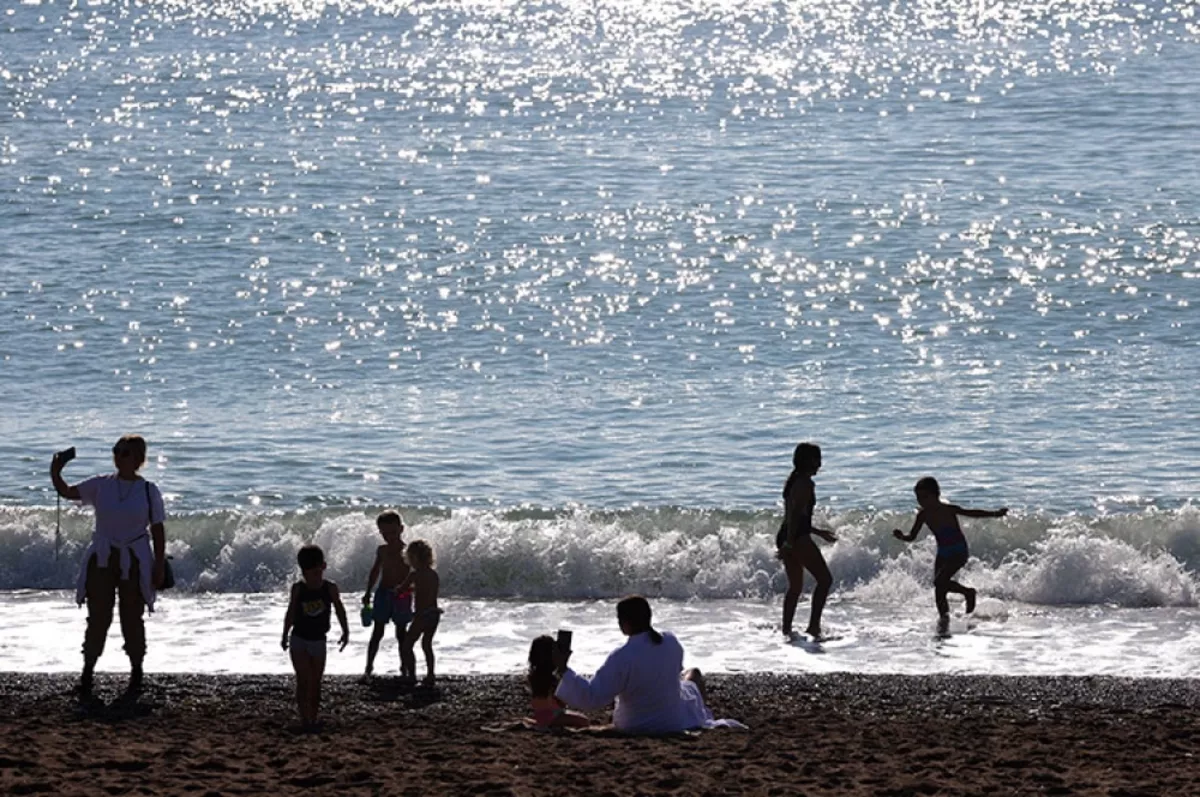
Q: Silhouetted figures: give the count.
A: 8